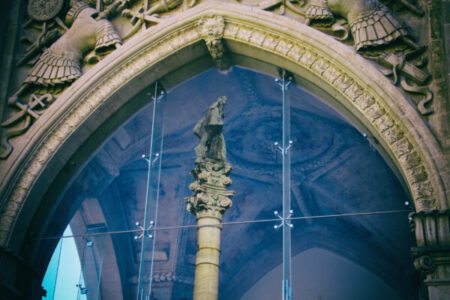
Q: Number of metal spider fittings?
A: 6